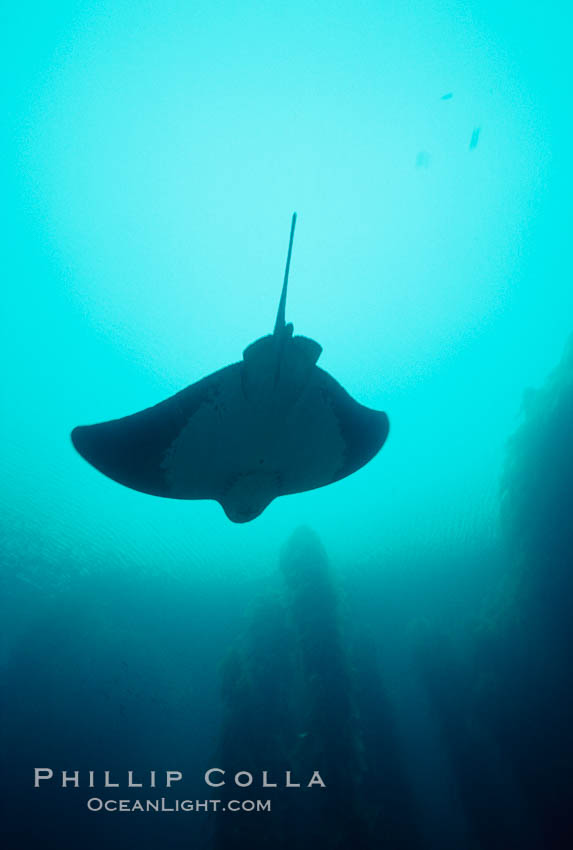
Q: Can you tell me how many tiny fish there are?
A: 3